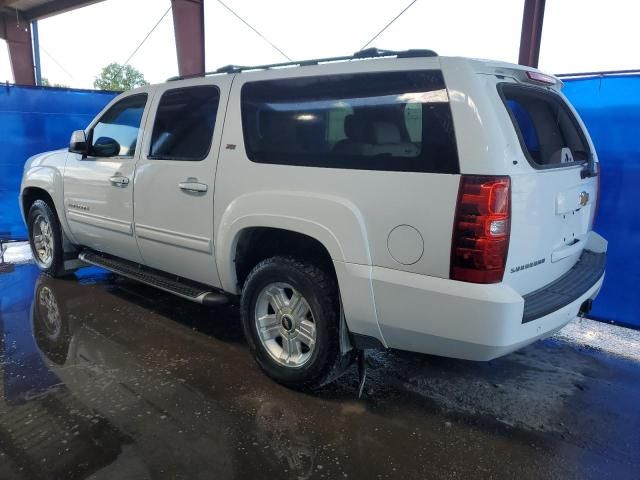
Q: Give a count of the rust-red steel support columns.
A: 3